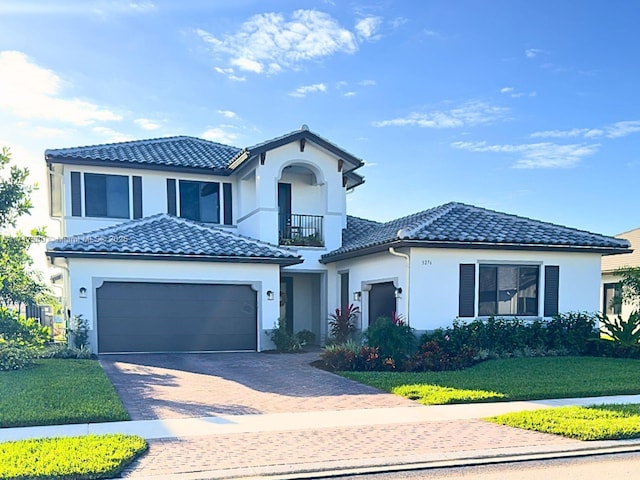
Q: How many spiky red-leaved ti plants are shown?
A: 2